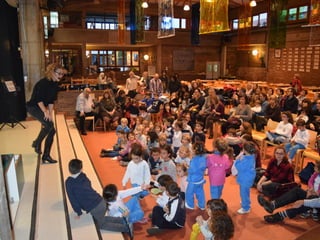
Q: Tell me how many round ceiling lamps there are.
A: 3